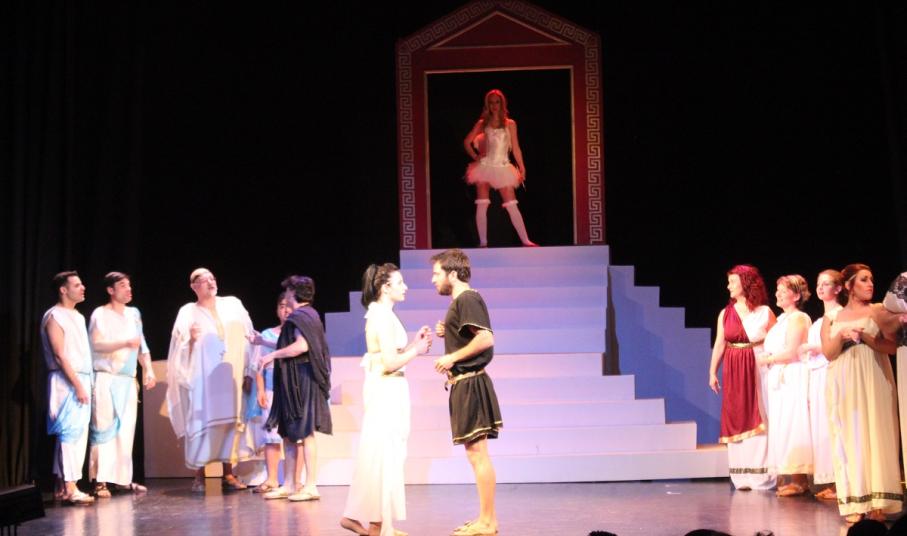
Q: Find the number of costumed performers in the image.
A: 13